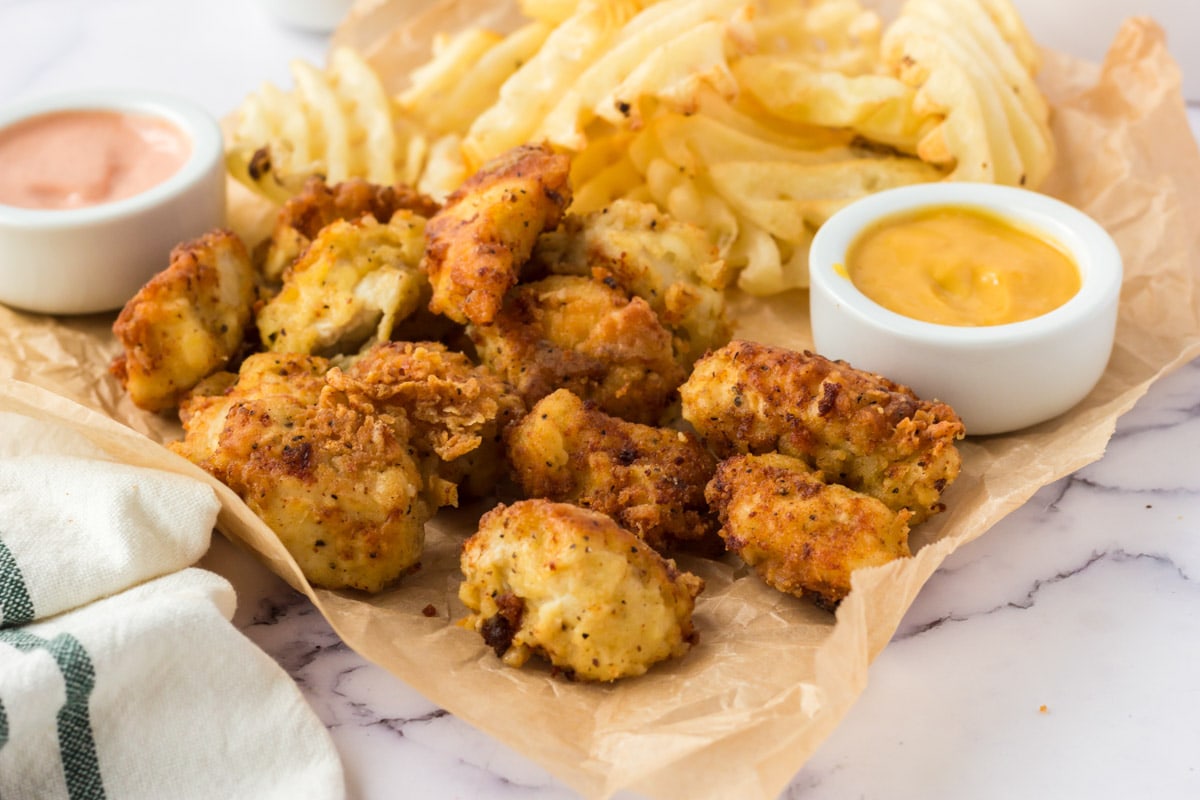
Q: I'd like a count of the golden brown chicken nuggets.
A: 12